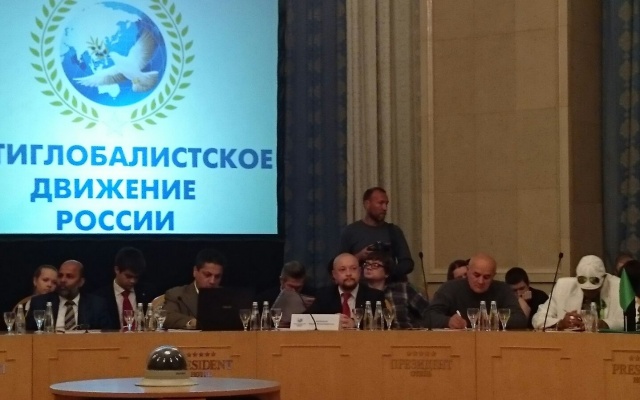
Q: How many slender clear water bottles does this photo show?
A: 11